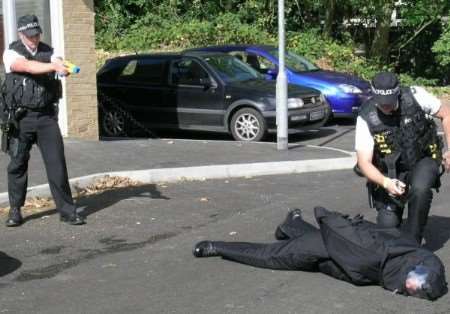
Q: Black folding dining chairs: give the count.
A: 0